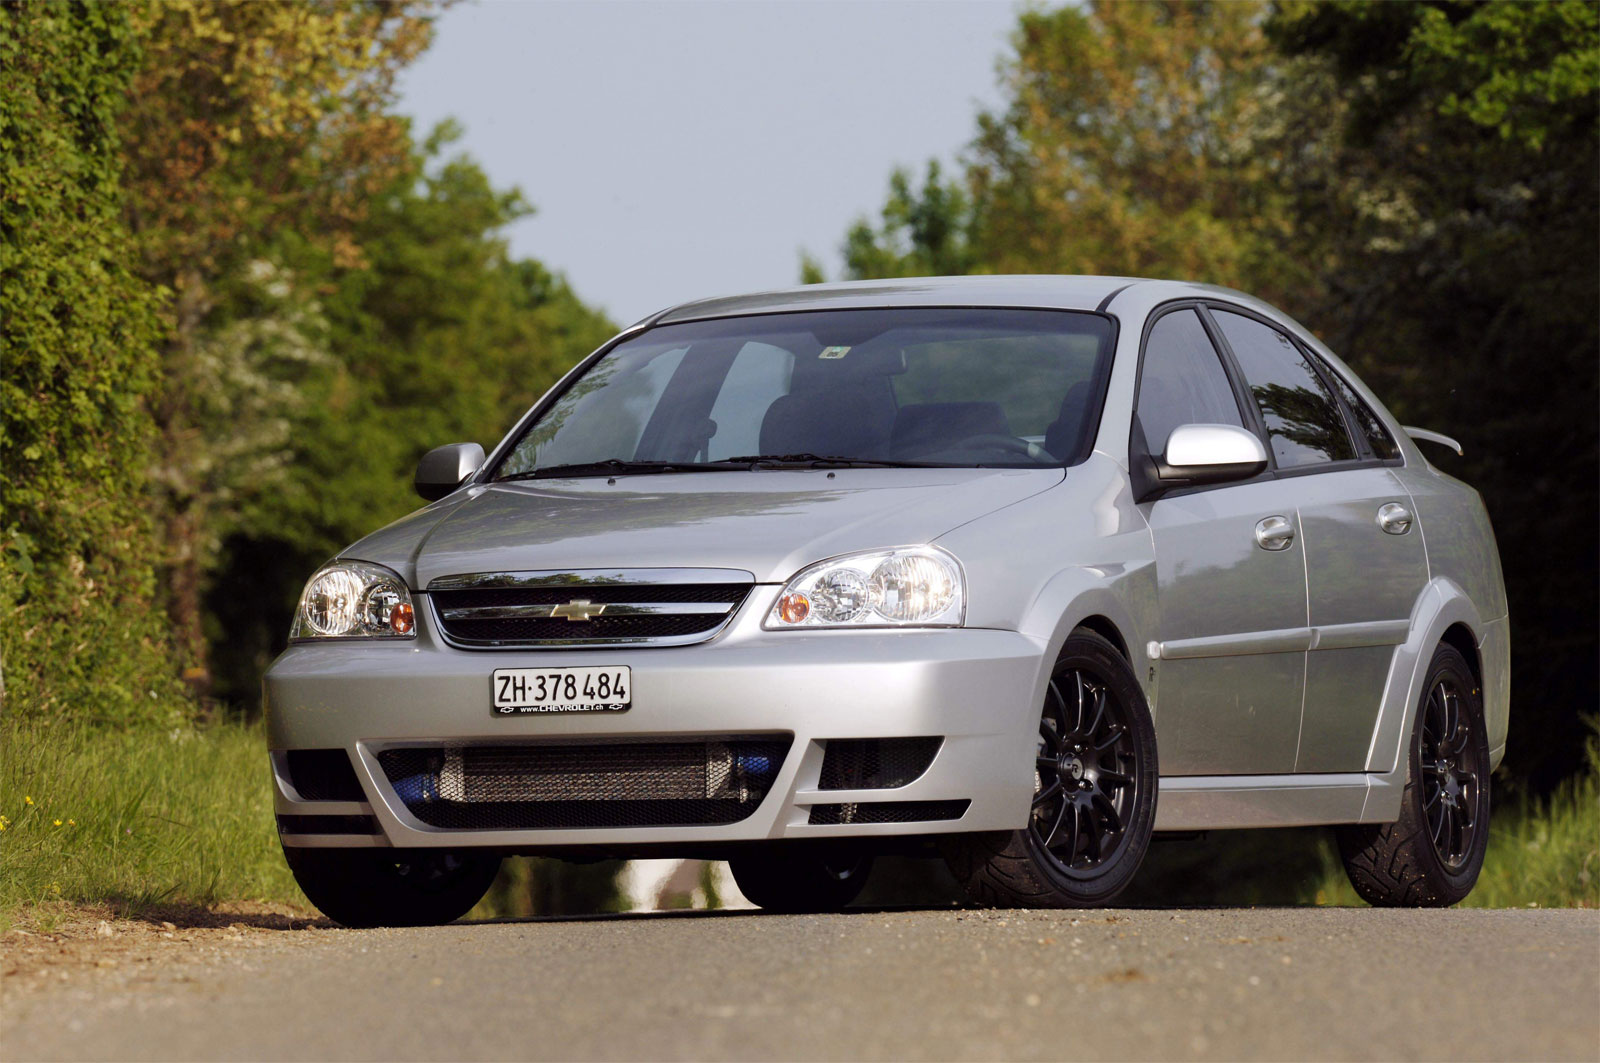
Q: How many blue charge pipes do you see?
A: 2